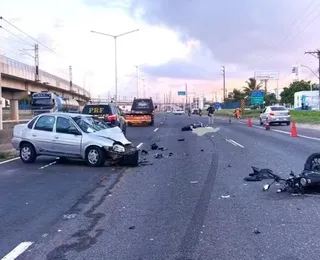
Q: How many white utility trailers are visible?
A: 0